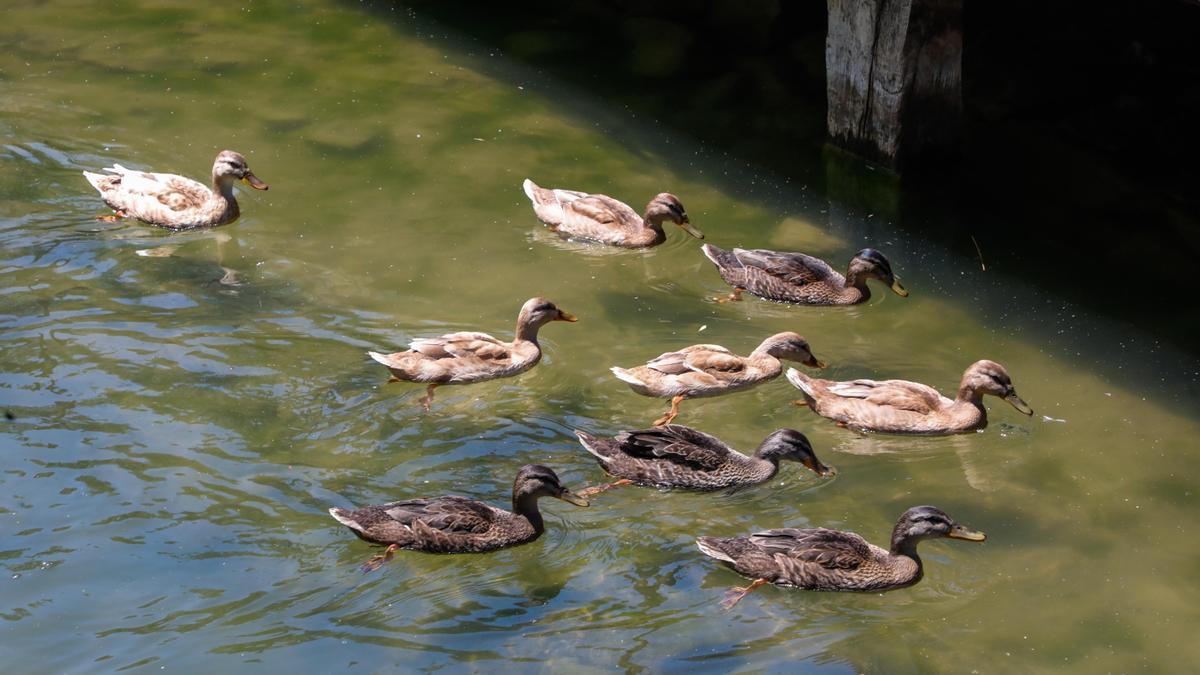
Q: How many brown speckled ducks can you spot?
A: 4